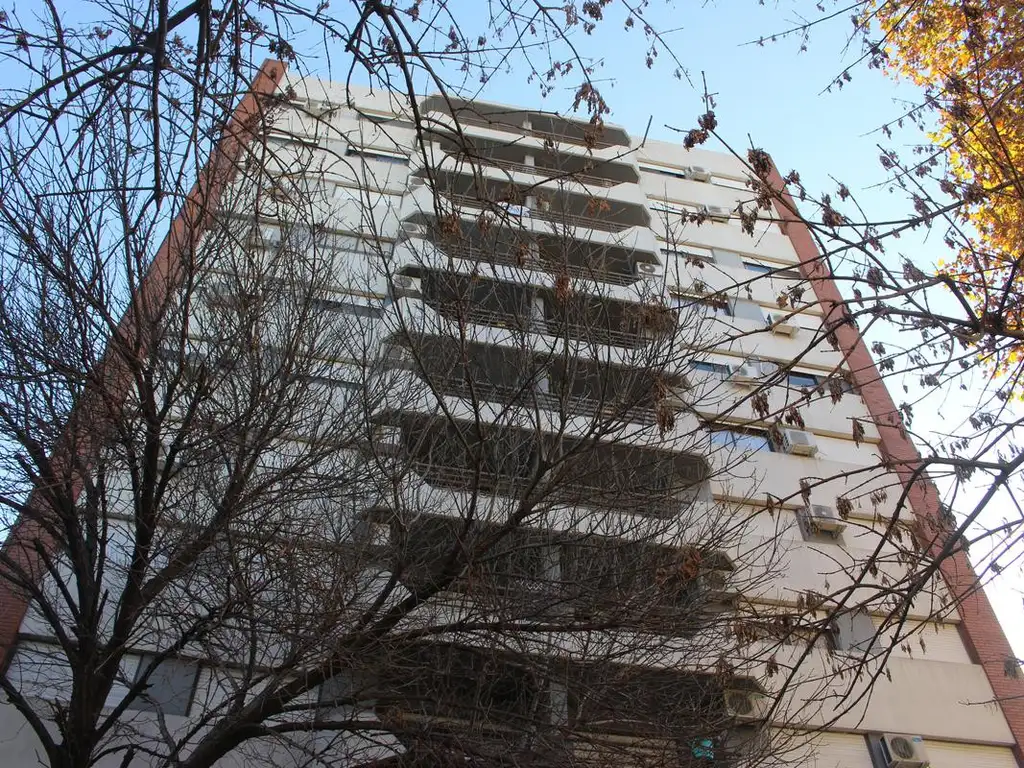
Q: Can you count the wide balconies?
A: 9